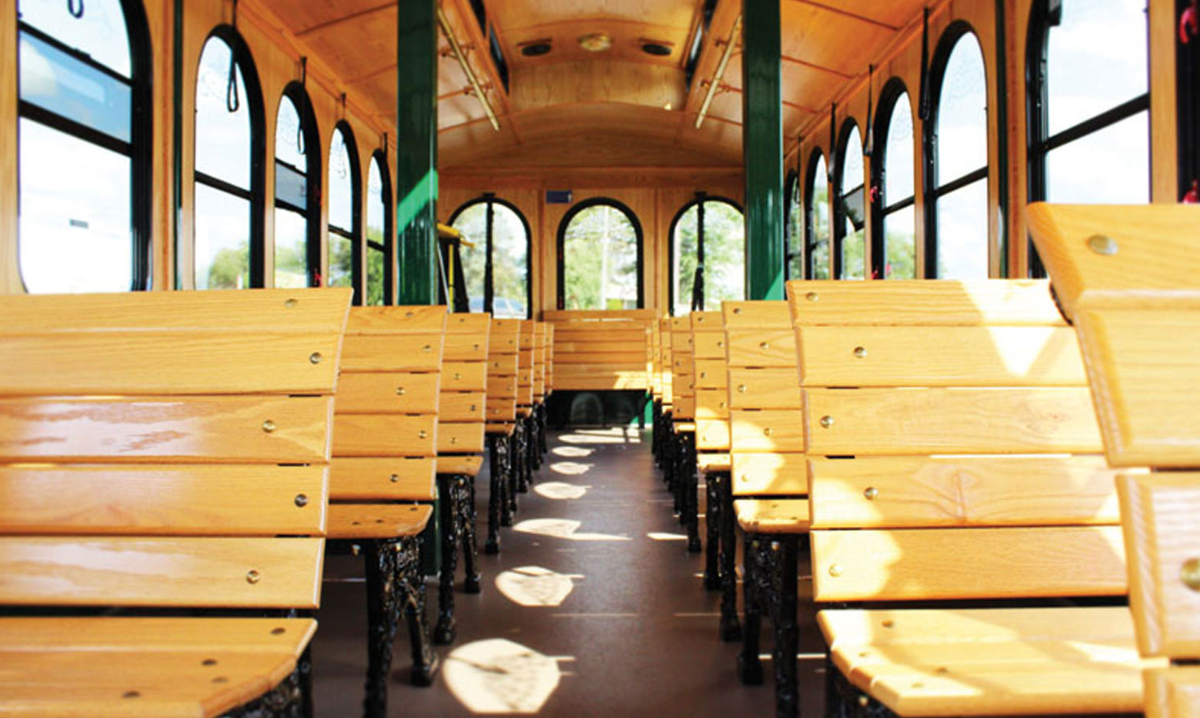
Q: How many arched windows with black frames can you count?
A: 14